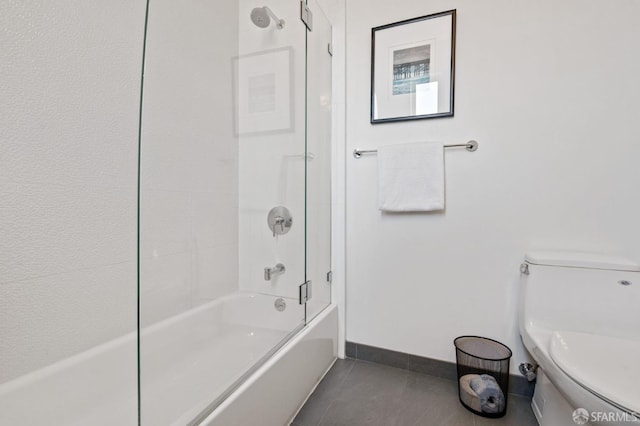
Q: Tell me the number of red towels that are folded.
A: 0